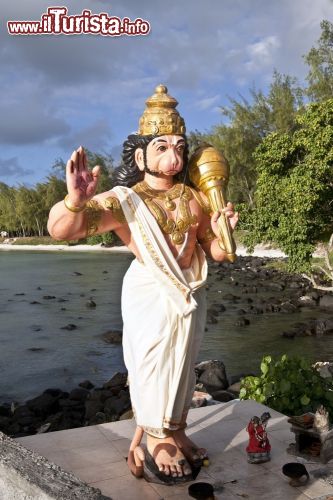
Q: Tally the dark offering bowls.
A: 2